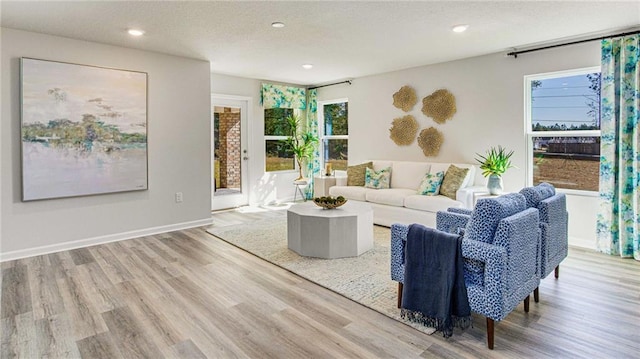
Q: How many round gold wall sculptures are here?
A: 4